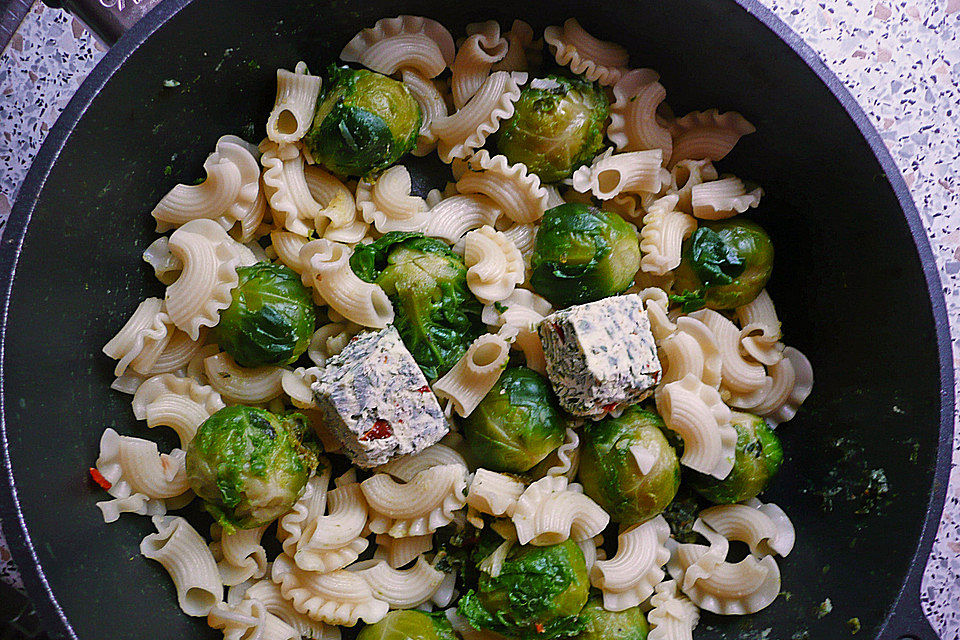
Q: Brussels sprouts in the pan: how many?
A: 13